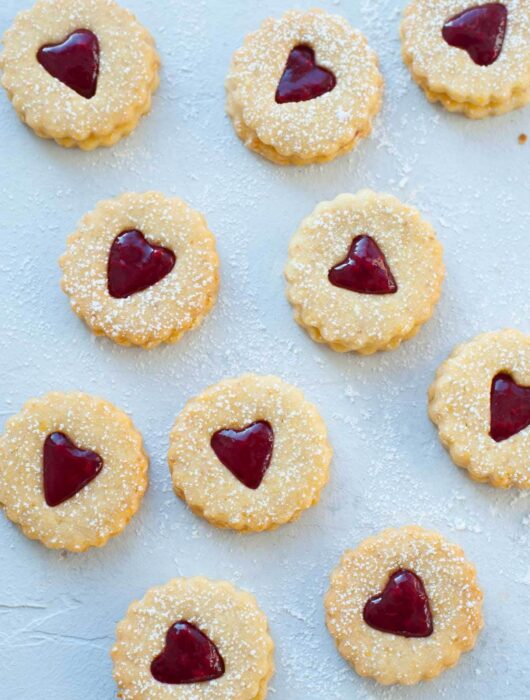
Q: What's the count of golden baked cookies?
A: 10